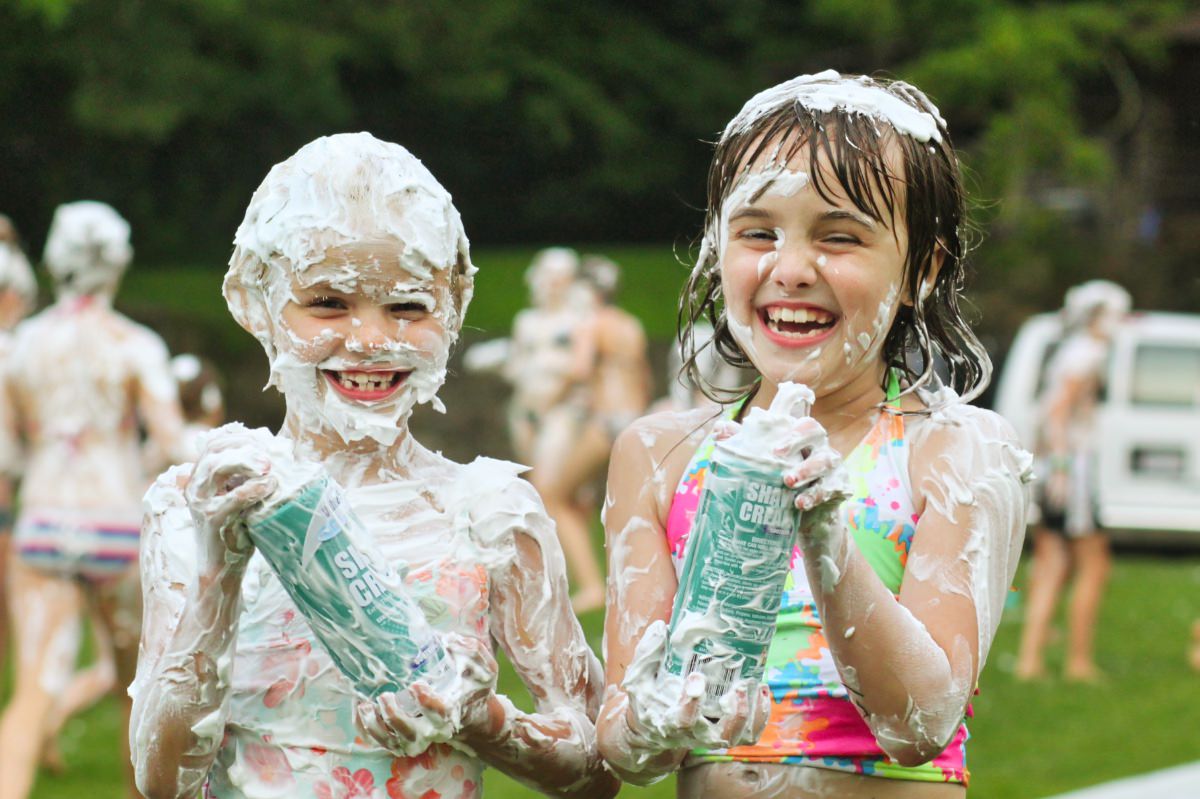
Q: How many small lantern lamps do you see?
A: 0